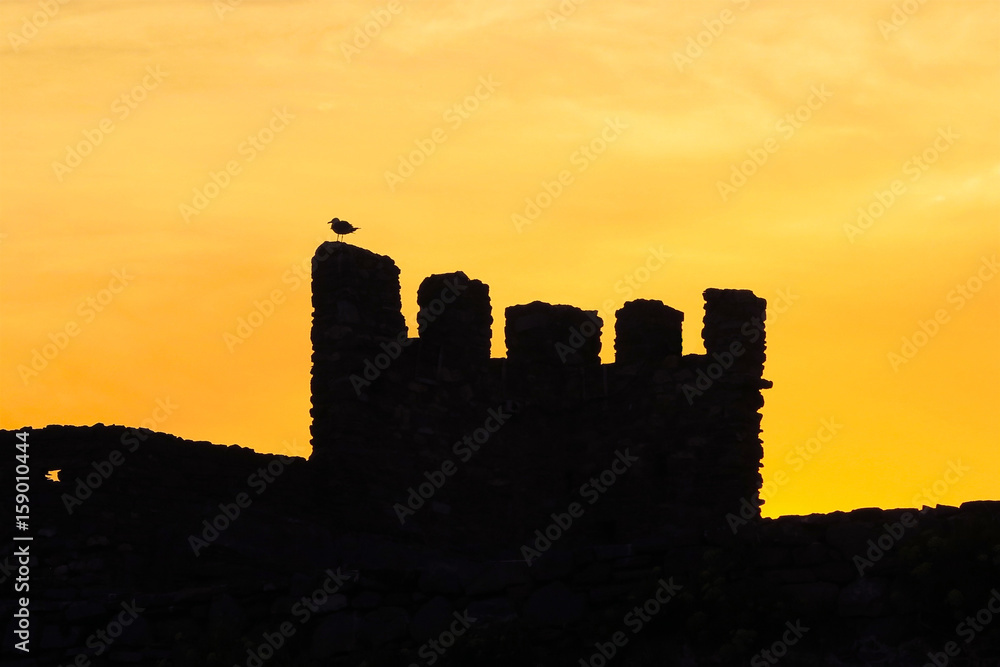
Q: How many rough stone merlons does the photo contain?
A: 5